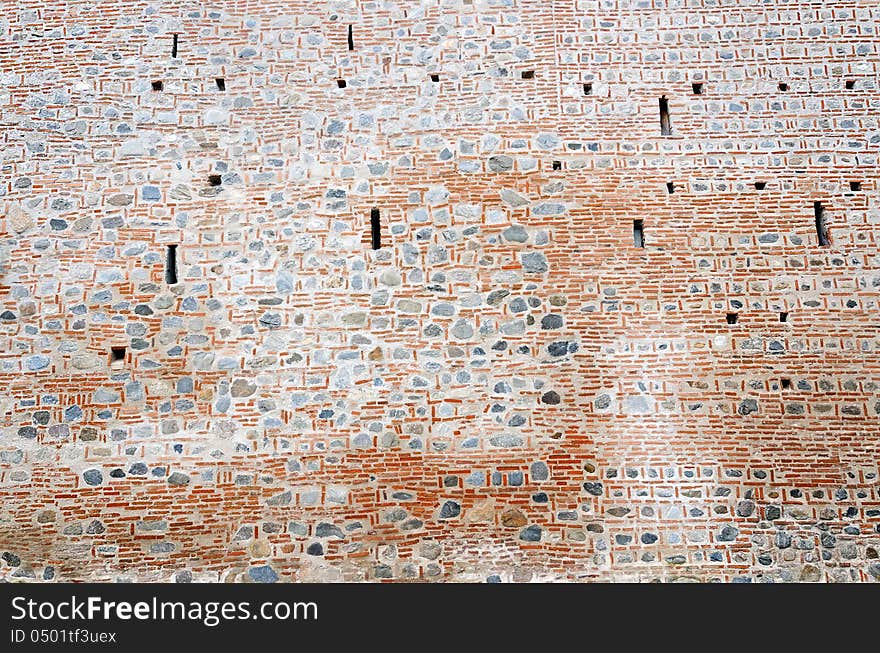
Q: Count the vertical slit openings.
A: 7